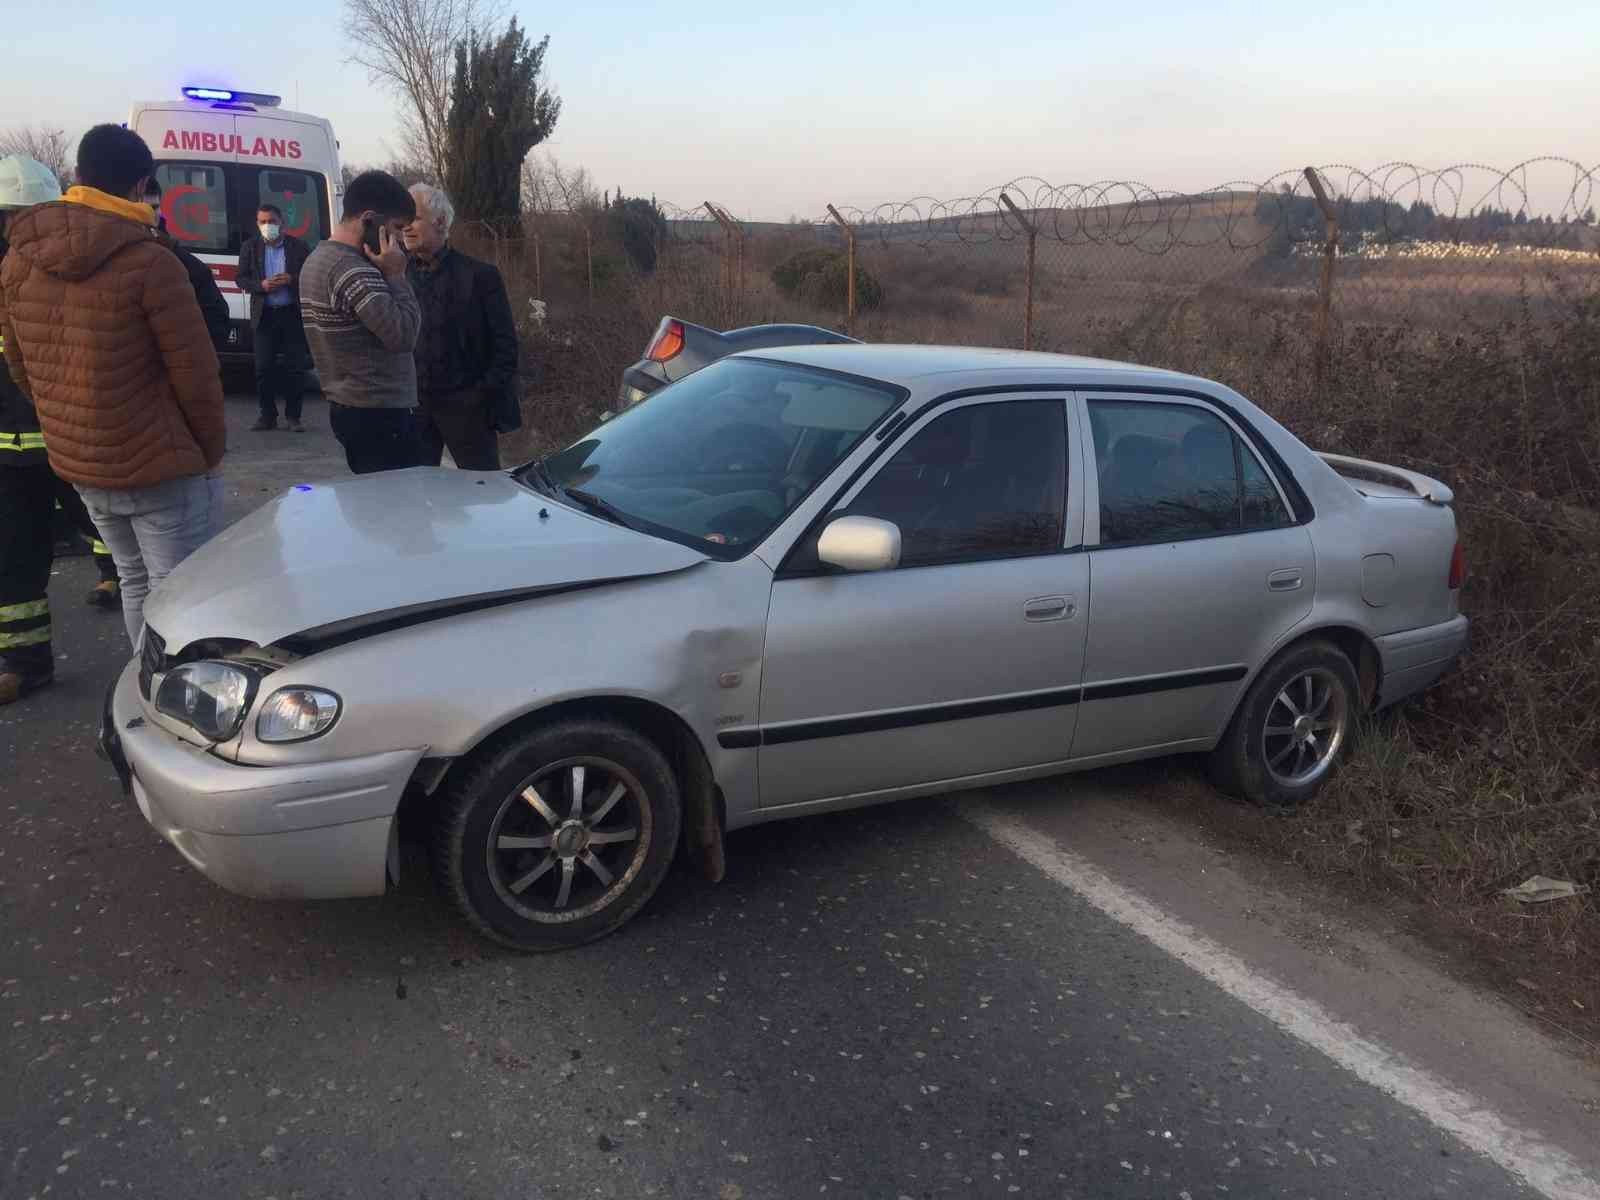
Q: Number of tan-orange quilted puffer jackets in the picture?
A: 1